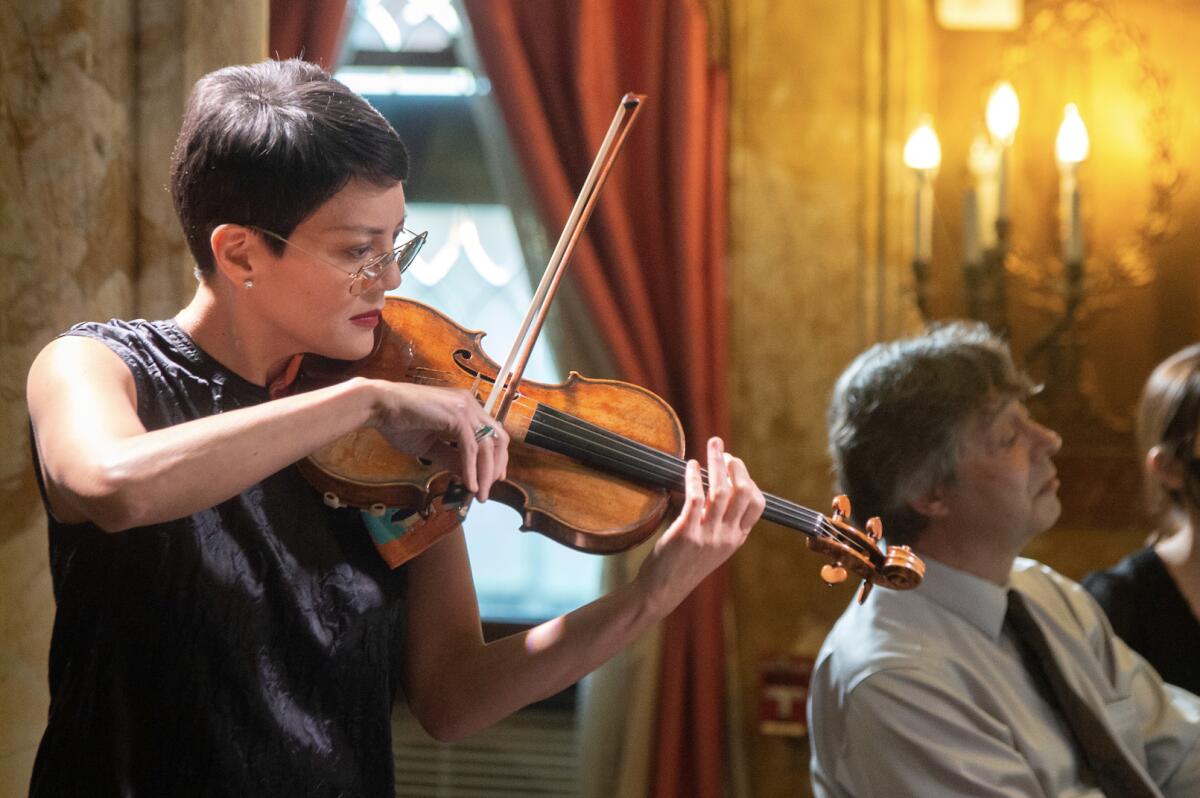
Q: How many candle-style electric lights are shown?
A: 4